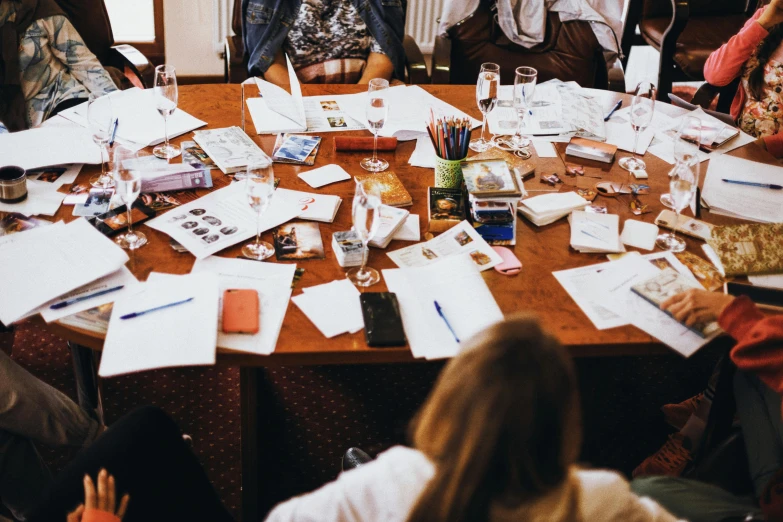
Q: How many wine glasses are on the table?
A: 11